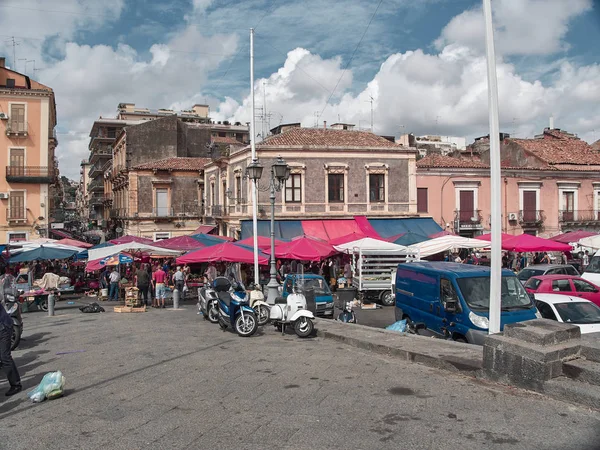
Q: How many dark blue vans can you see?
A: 1